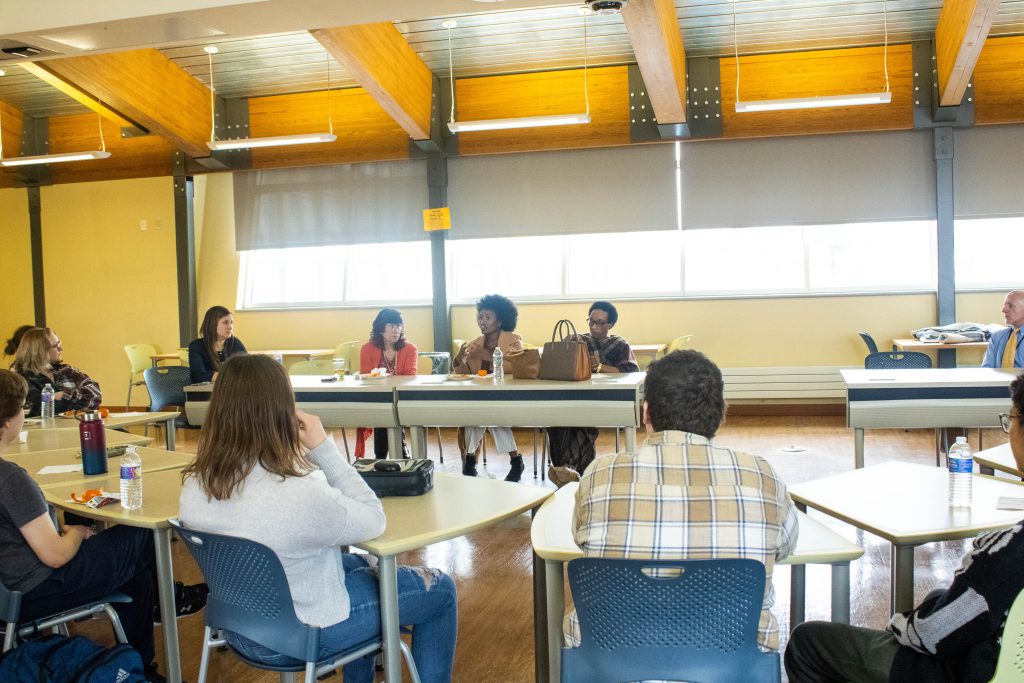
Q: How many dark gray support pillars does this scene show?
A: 4